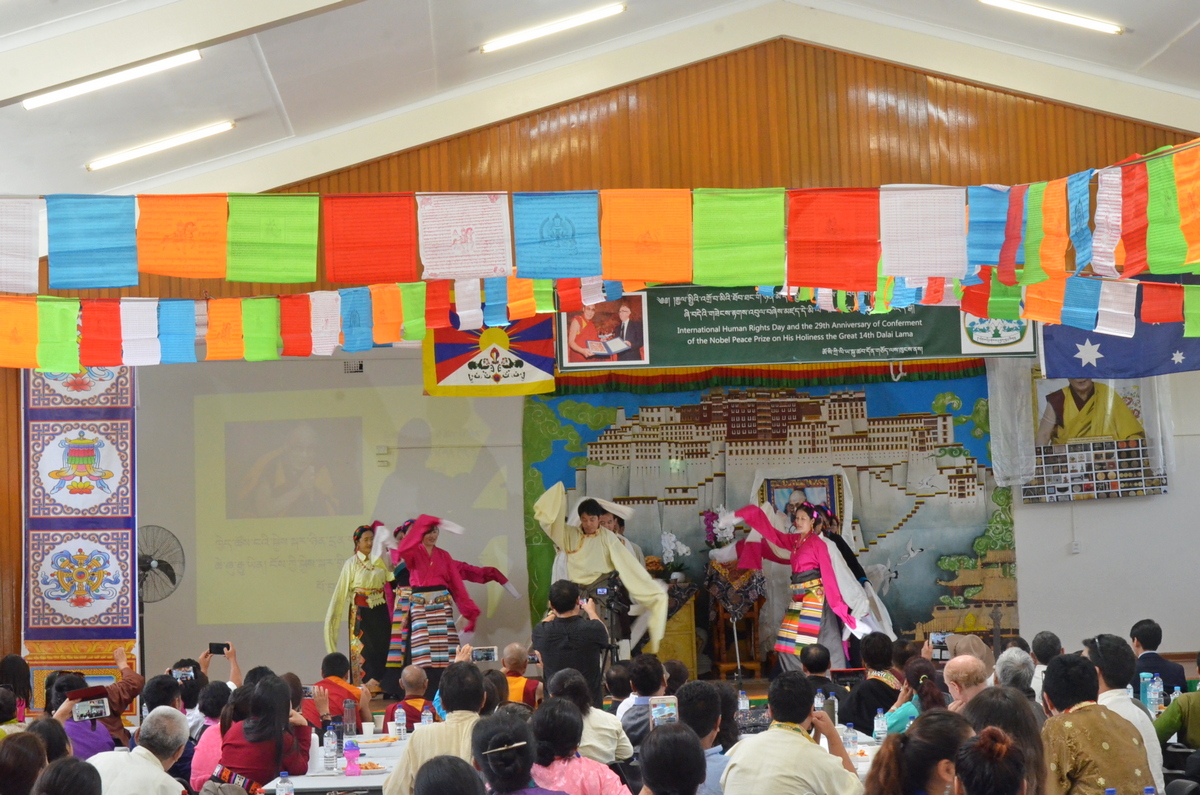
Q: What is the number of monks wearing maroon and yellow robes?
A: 3